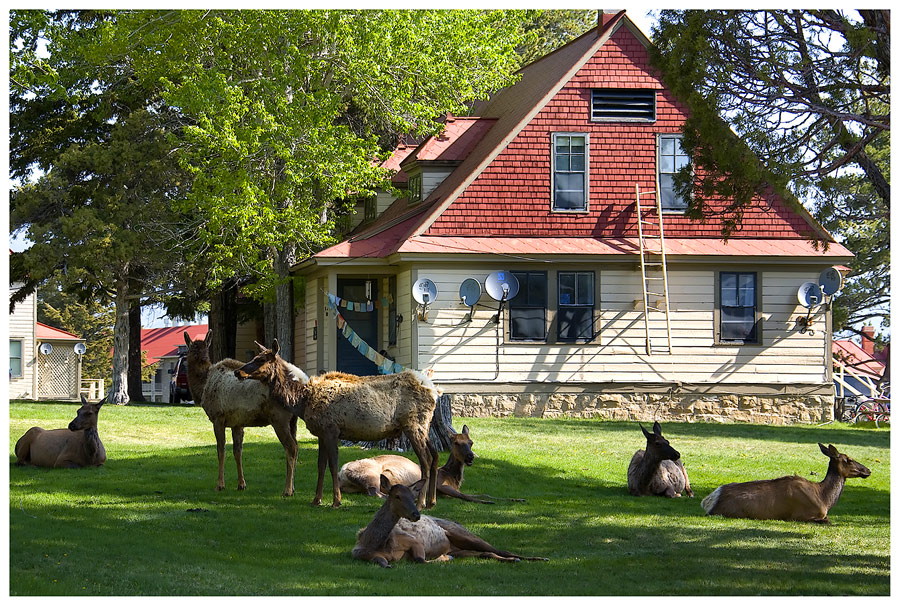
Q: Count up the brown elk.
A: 7